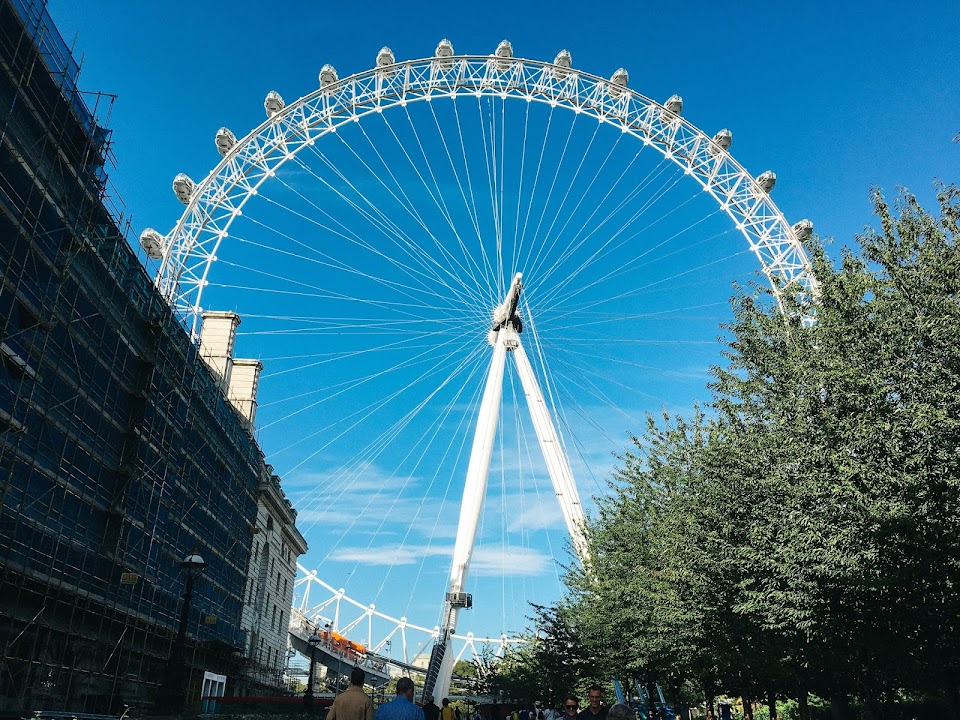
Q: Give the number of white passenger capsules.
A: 14